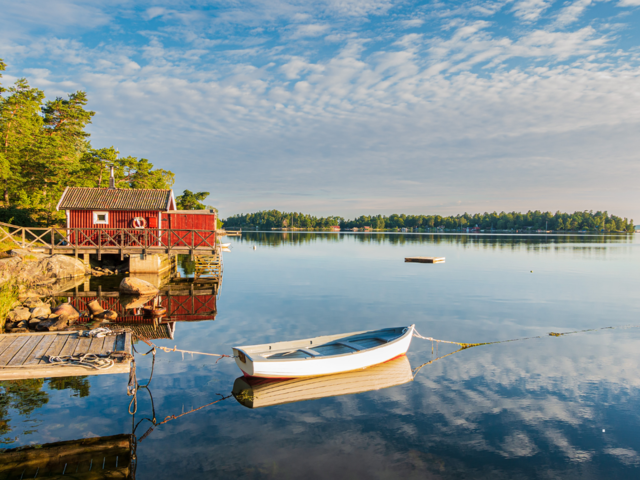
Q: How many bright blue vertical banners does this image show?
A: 0